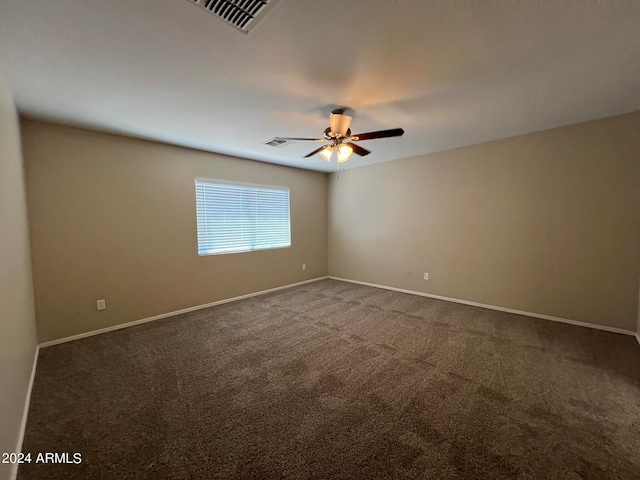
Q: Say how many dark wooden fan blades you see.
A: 4